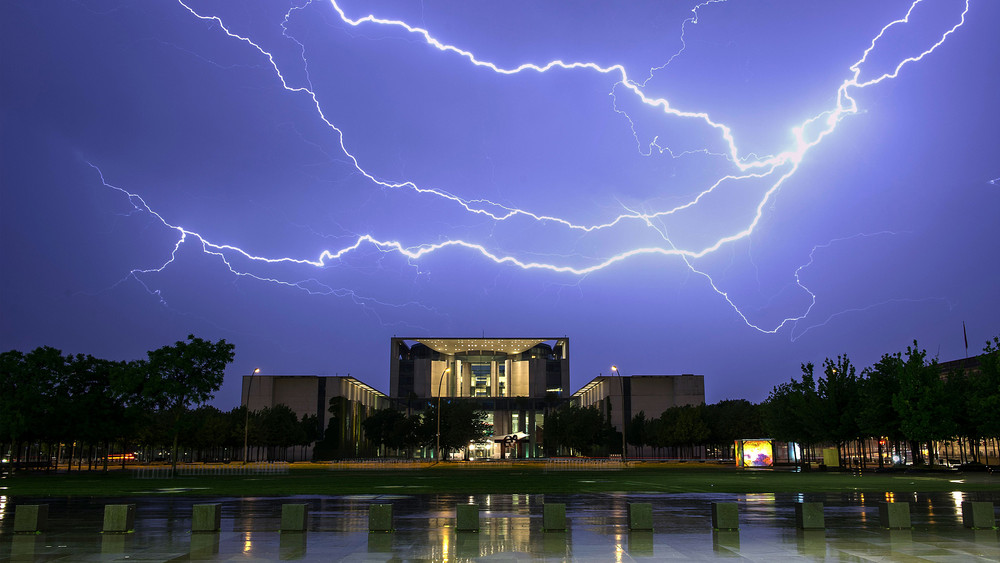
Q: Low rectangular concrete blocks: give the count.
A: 12